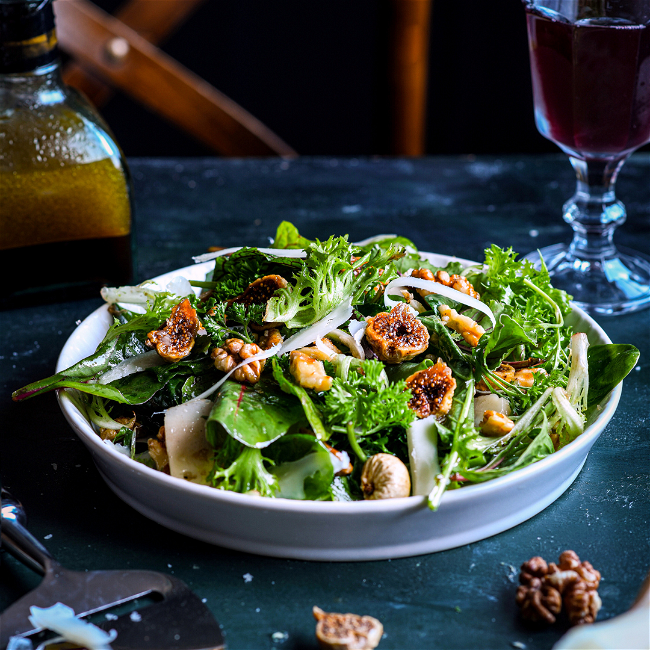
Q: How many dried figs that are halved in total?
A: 5